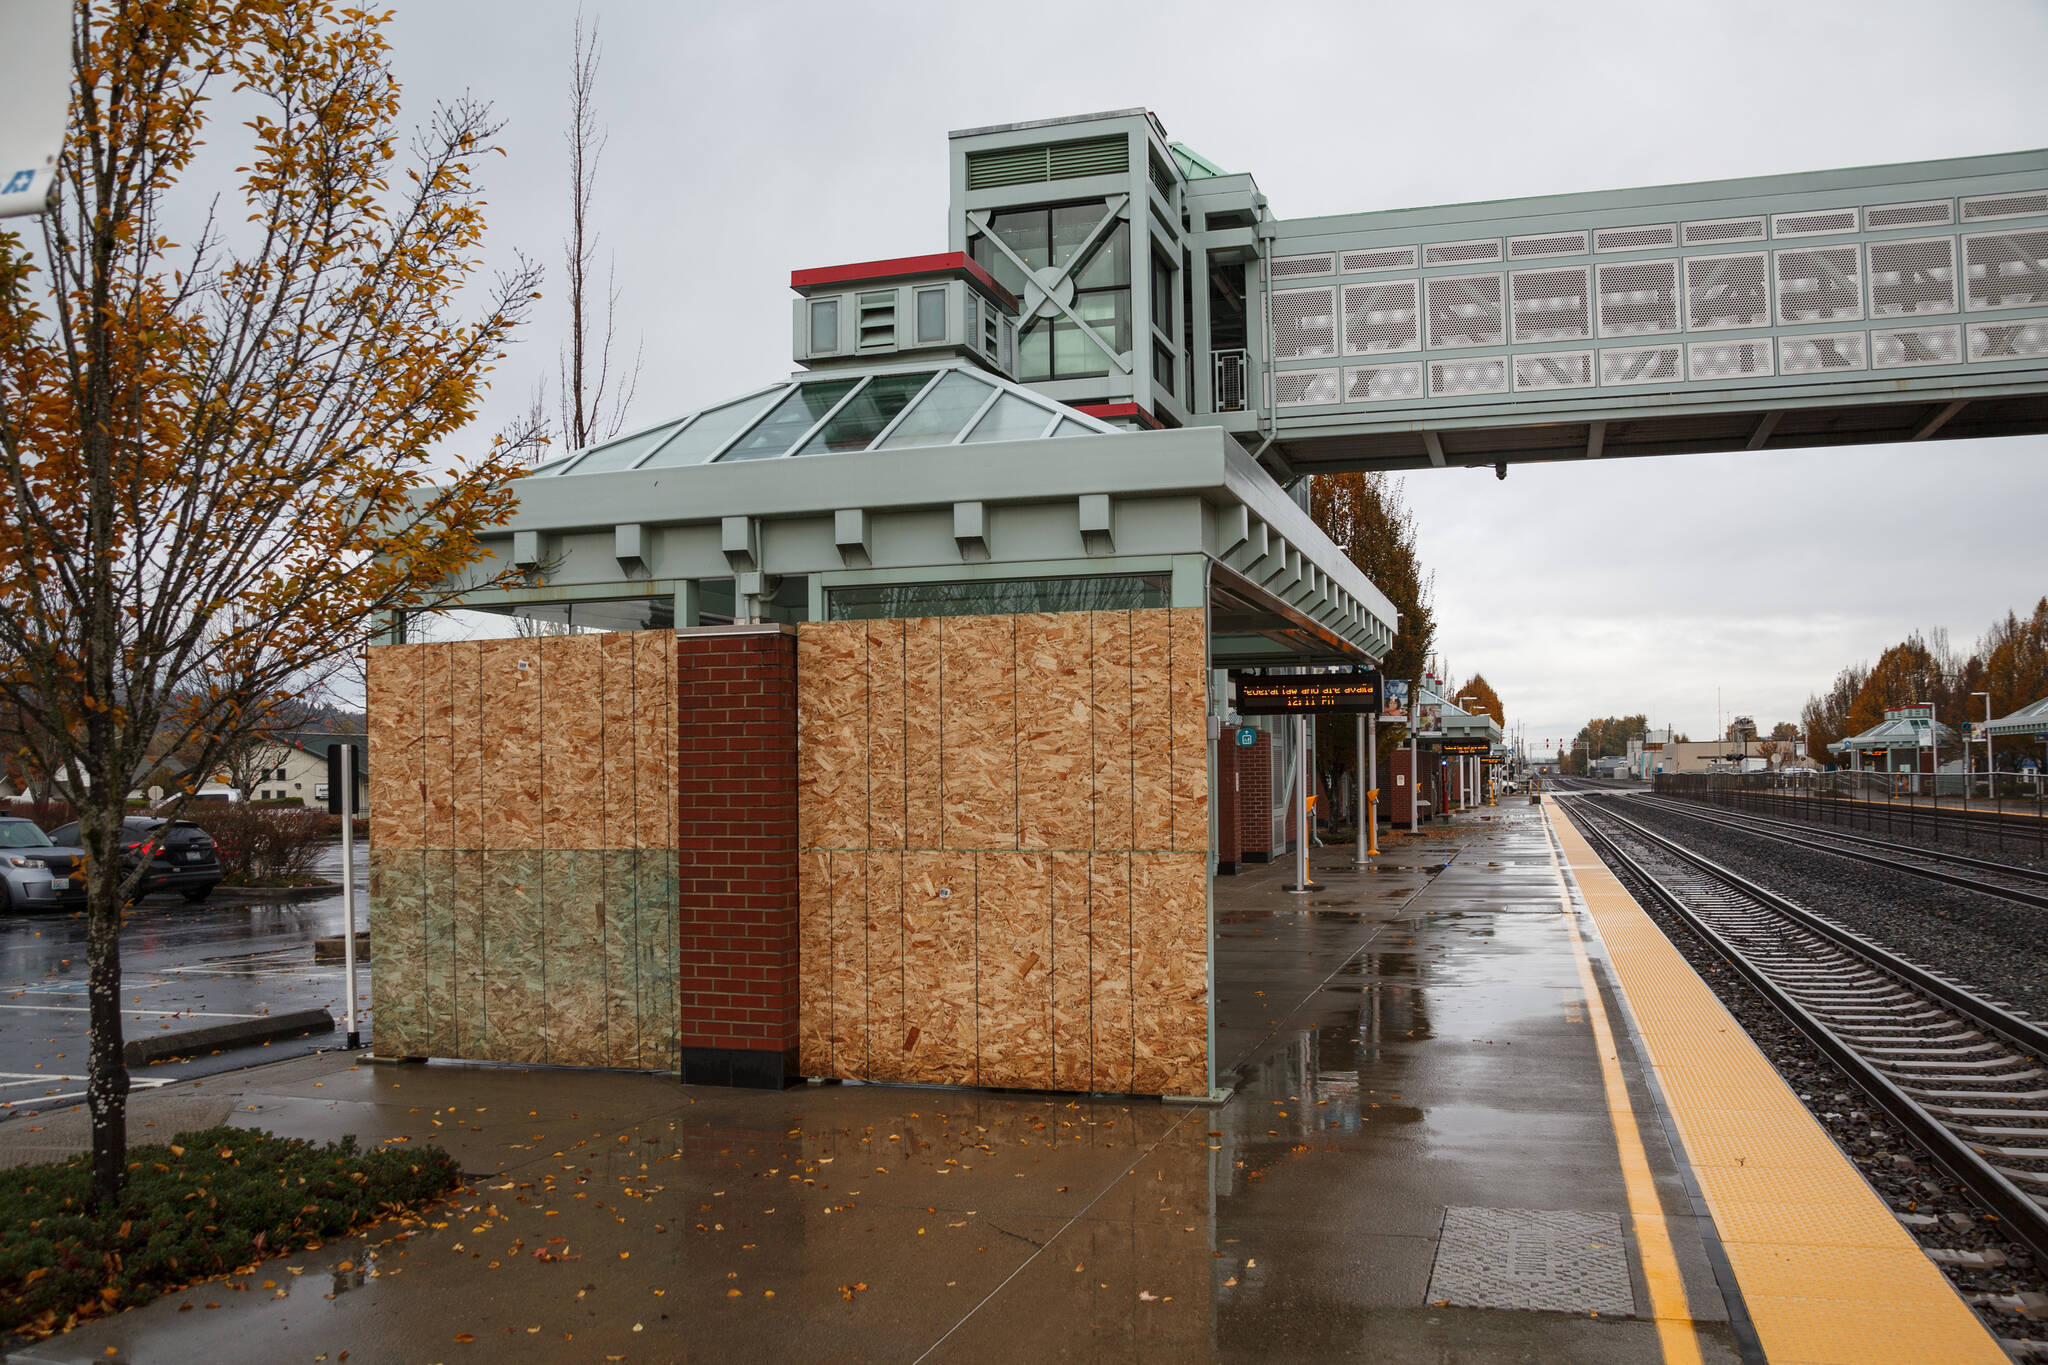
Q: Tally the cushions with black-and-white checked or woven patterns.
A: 0